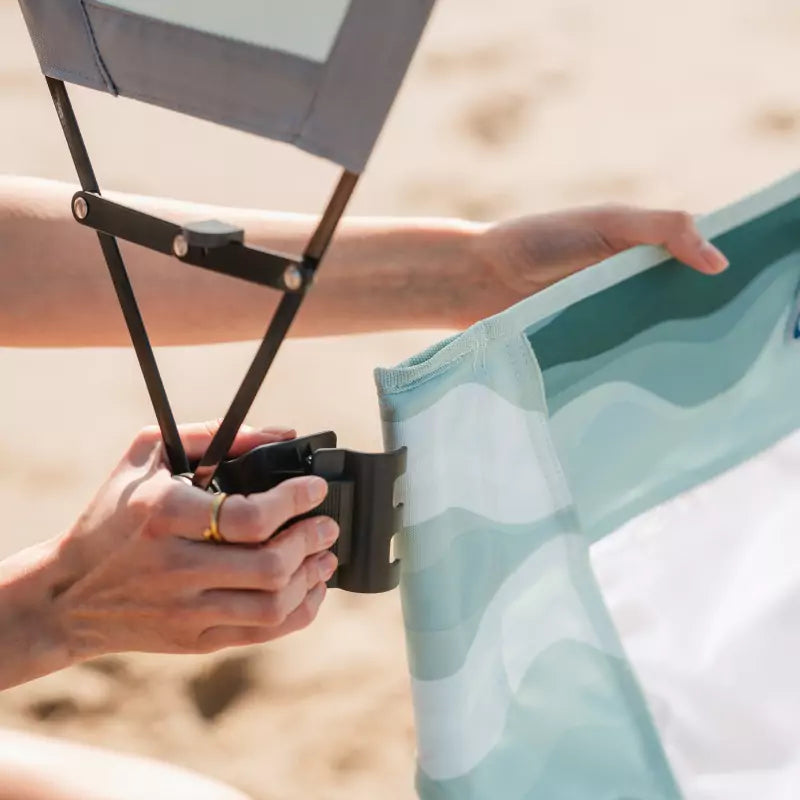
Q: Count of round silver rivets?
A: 3